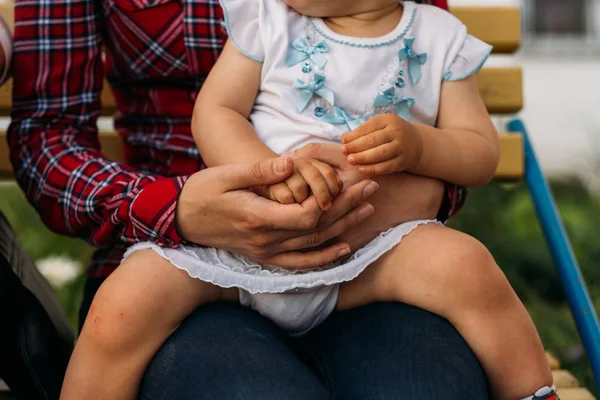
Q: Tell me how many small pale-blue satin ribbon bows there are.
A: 5